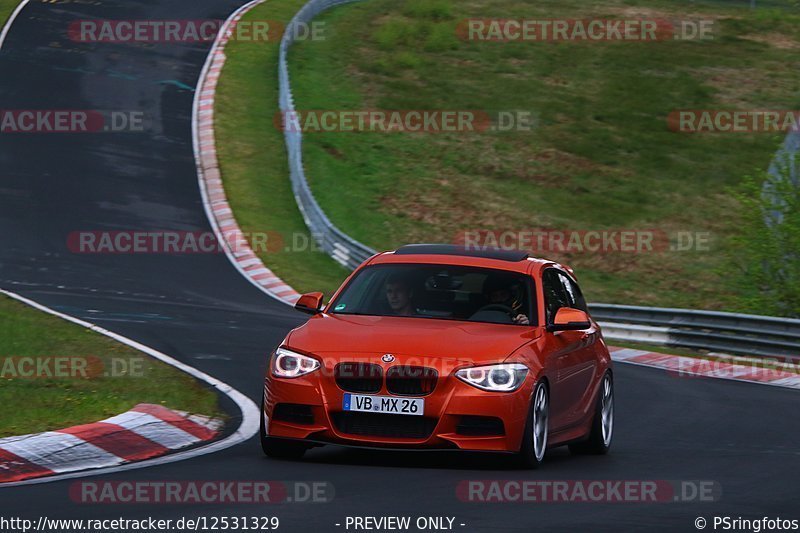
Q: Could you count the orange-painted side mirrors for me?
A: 2